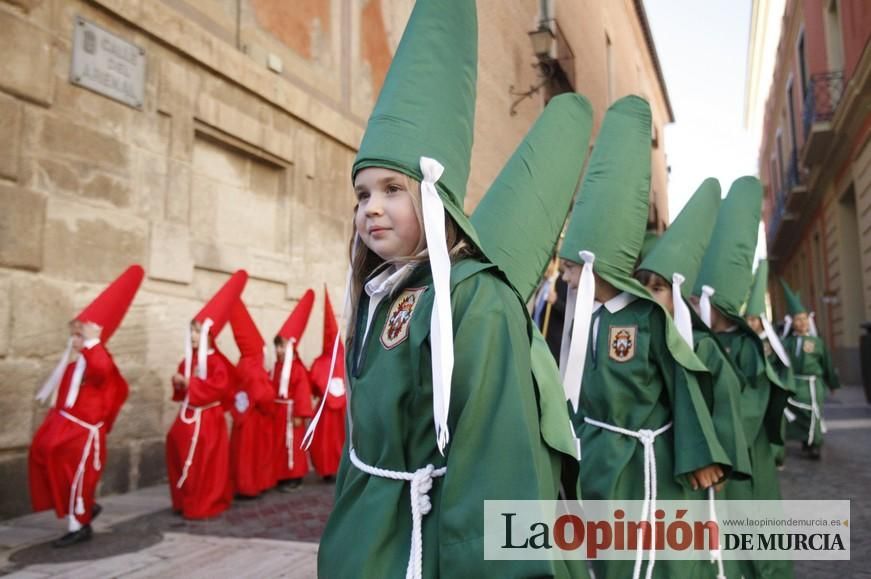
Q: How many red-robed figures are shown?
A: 5